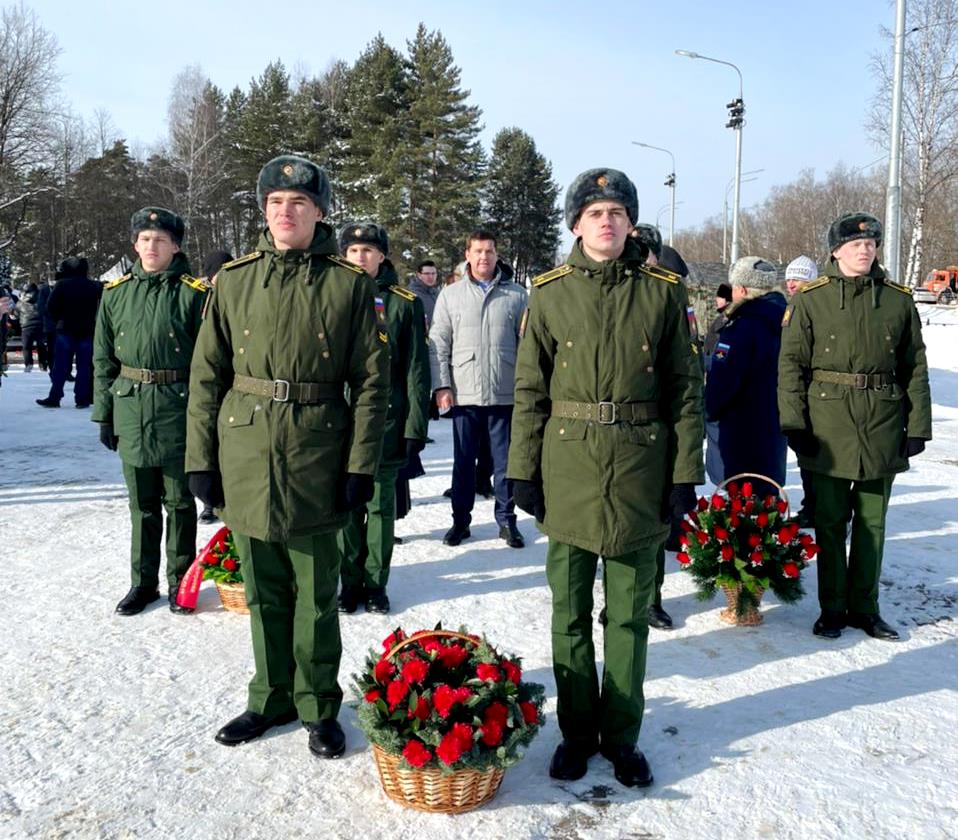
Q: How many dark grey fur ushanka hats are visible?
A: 6